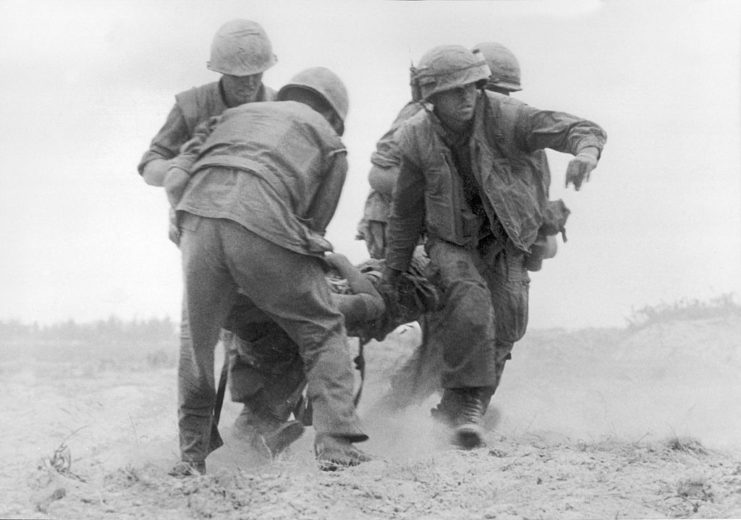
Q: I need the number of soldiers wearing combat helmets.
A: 4